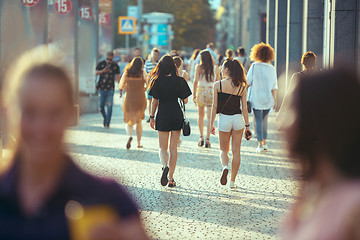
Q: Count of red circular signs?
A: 4